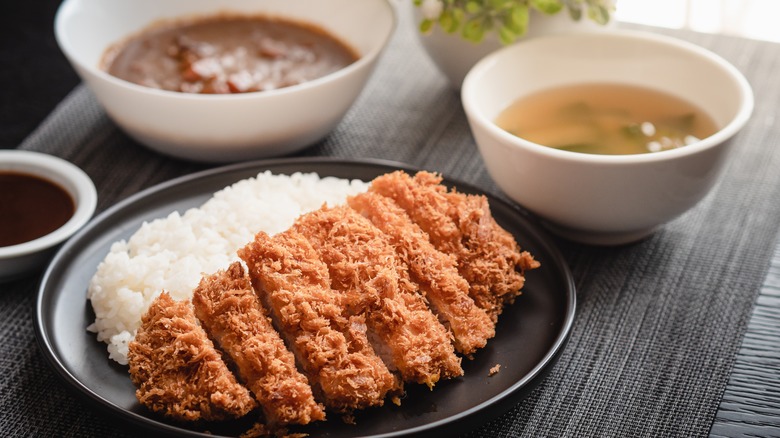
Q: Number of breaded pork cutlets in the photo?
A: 6